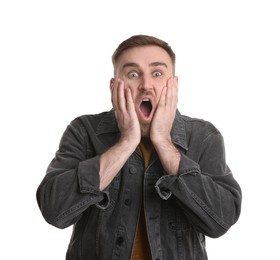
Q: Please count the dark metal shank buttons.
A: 3